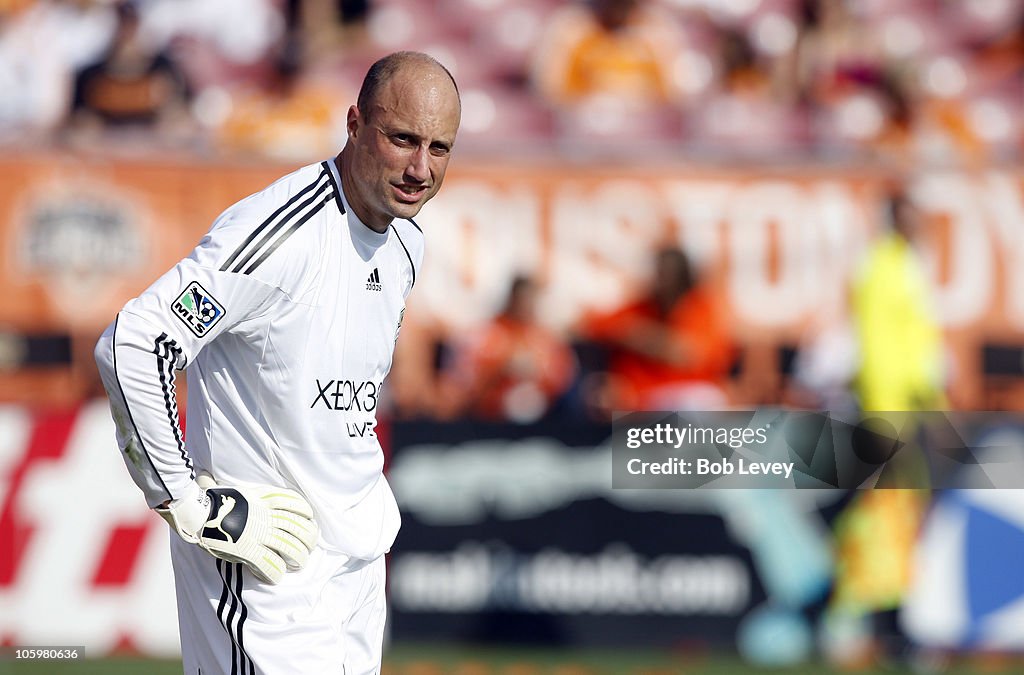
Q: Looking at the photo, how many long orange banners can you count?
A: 1